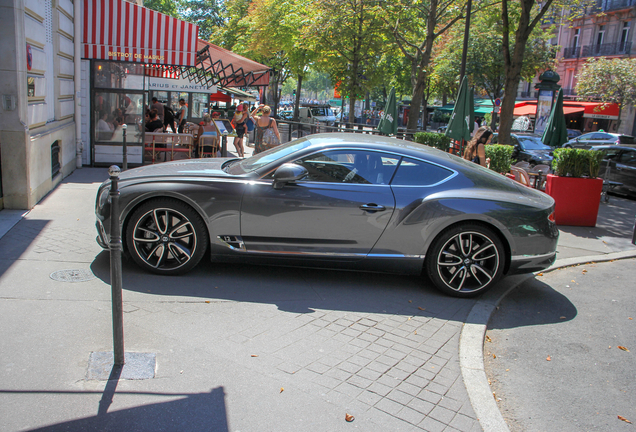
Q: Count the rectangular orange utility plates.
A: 0